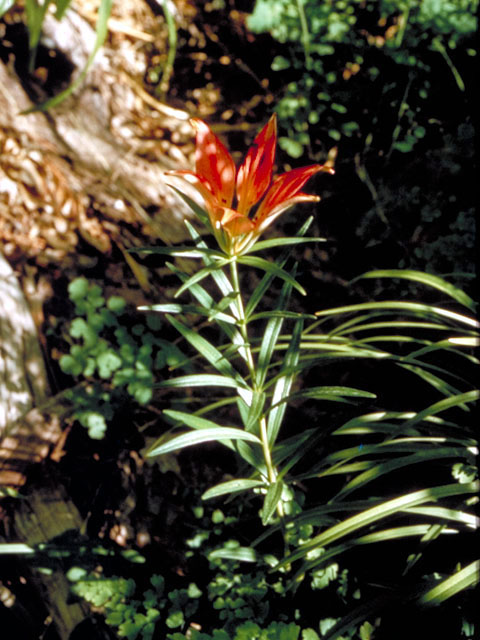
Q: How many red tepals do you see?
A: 6